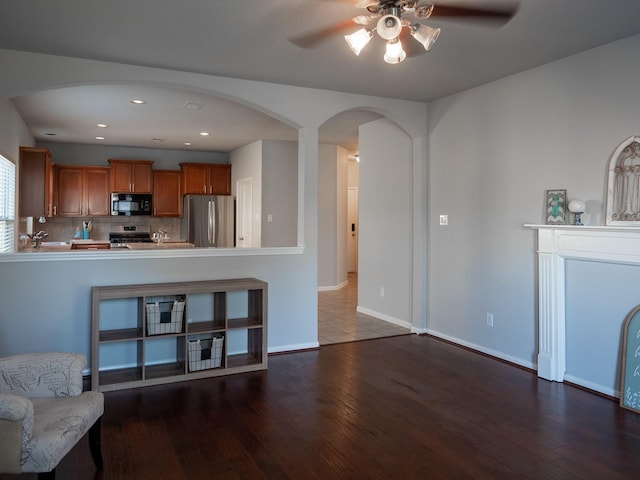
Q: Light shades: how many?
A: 4